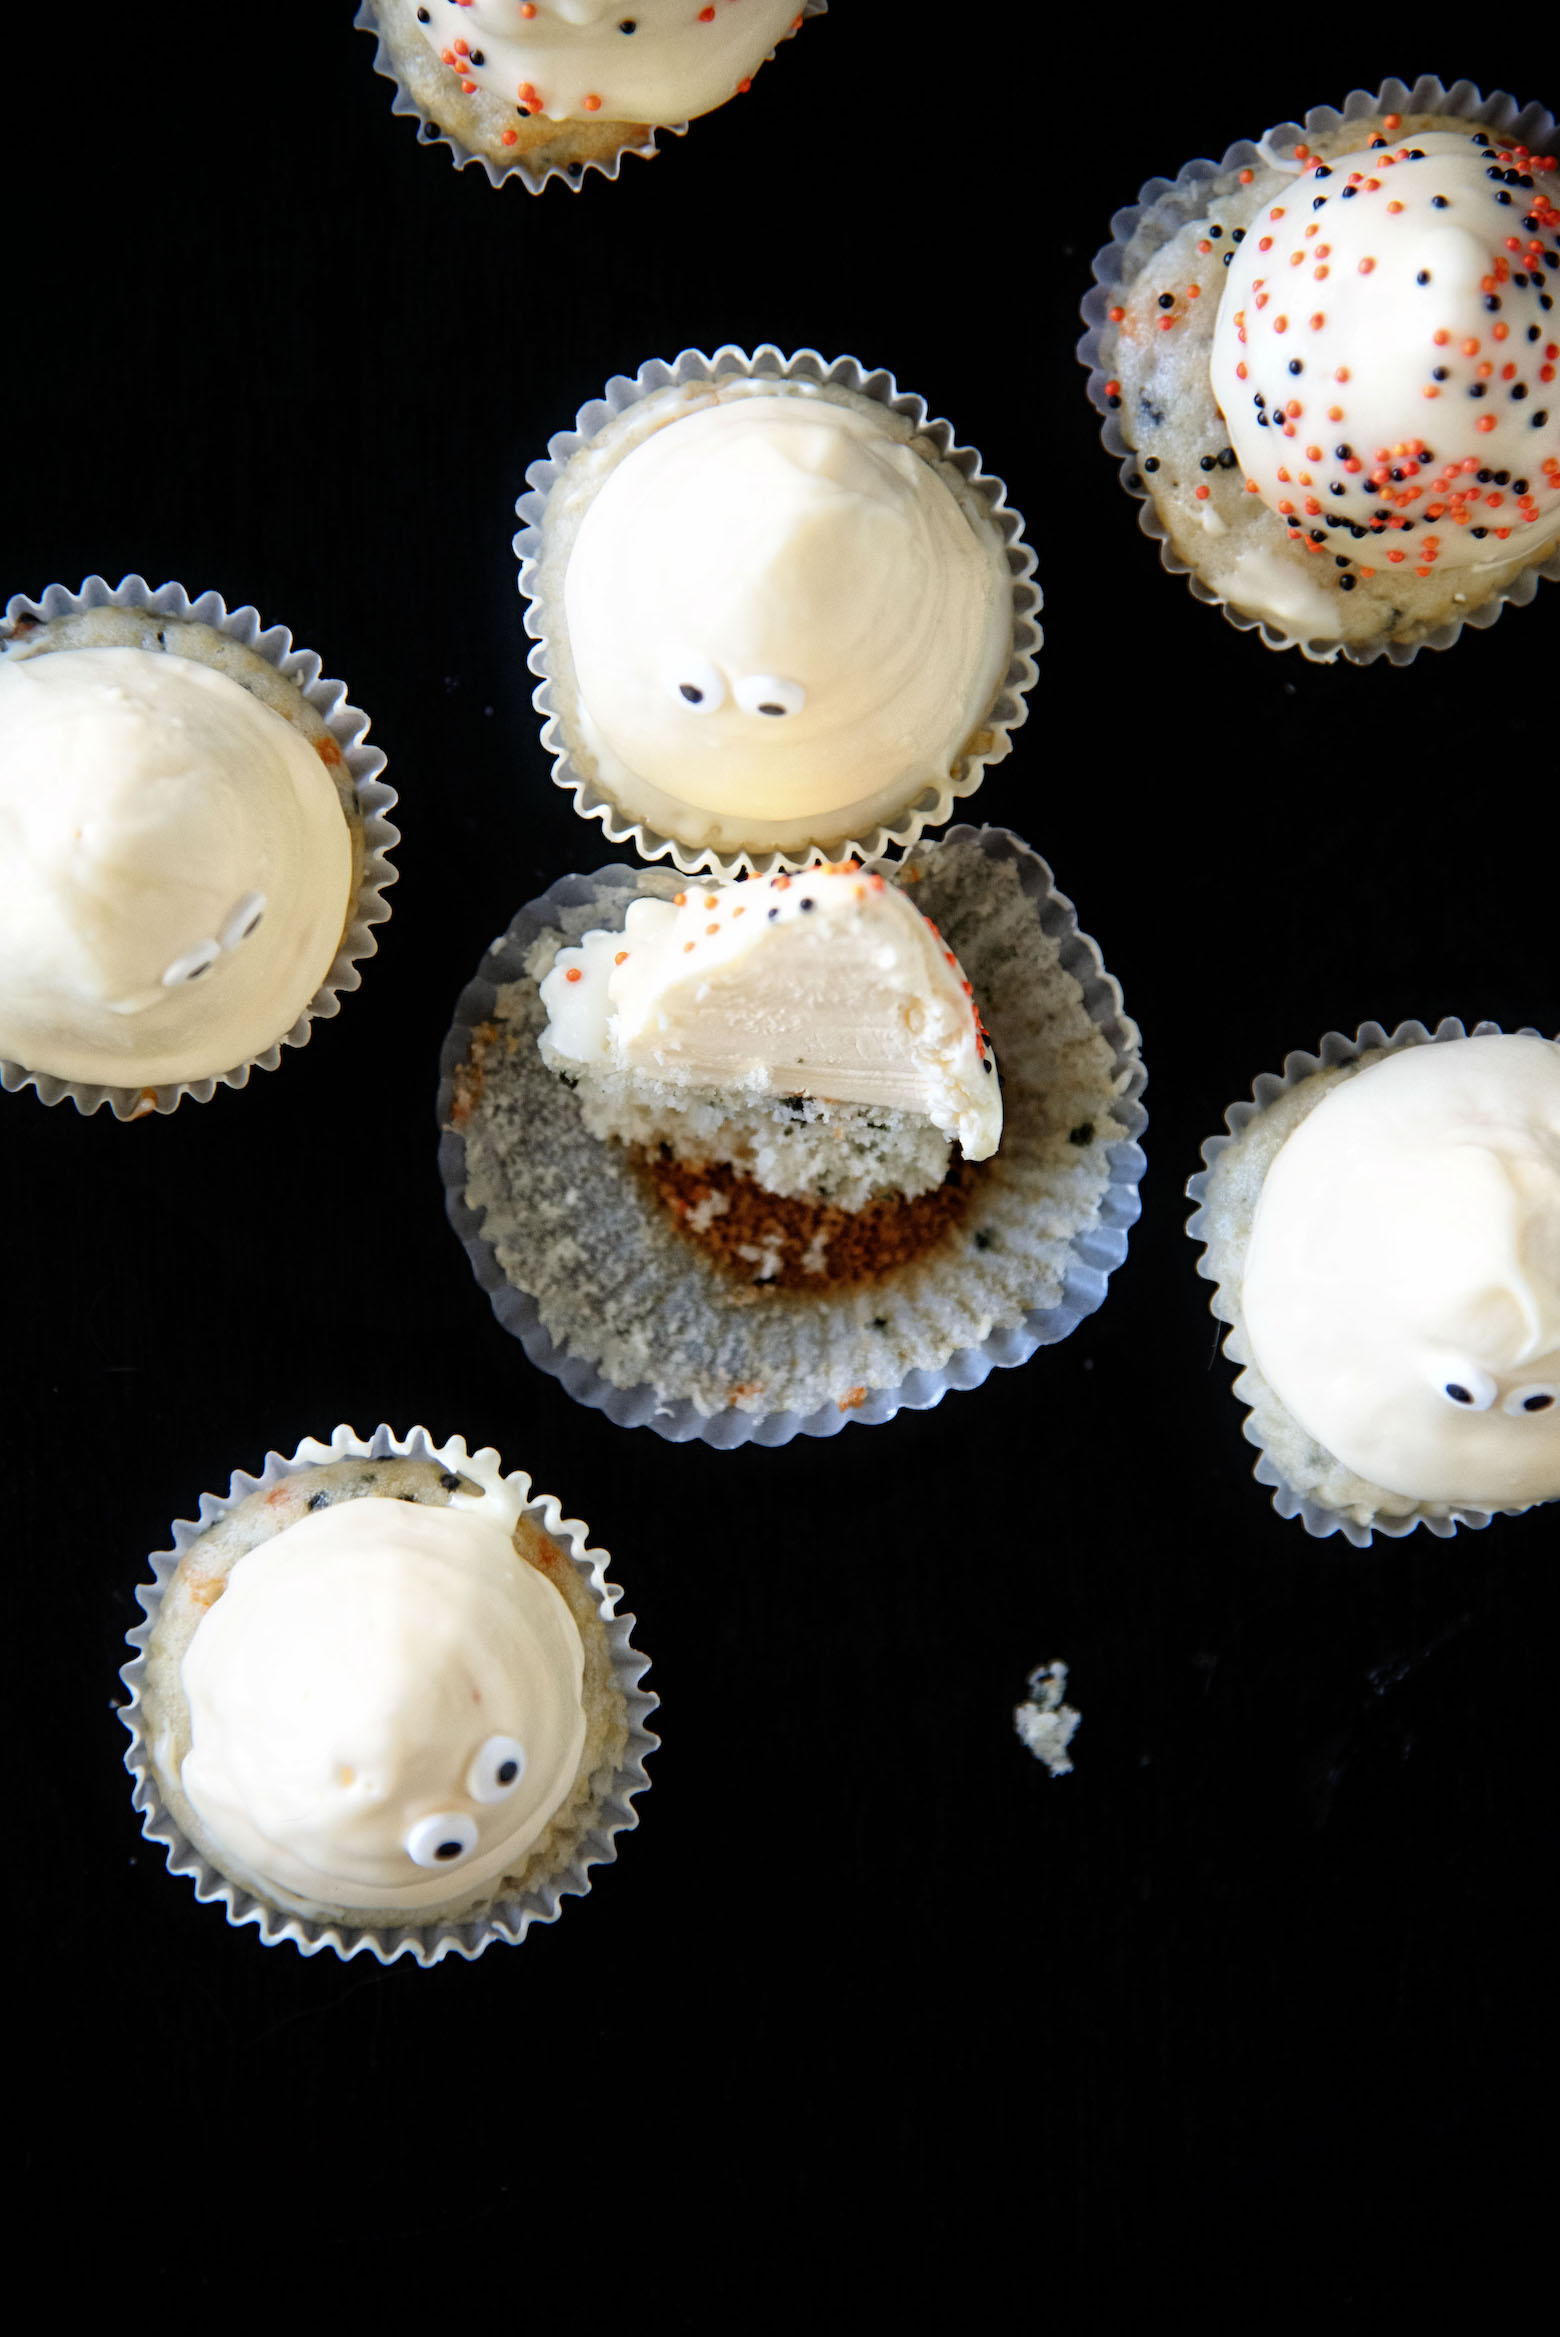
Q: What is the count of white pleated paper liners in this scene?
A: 7